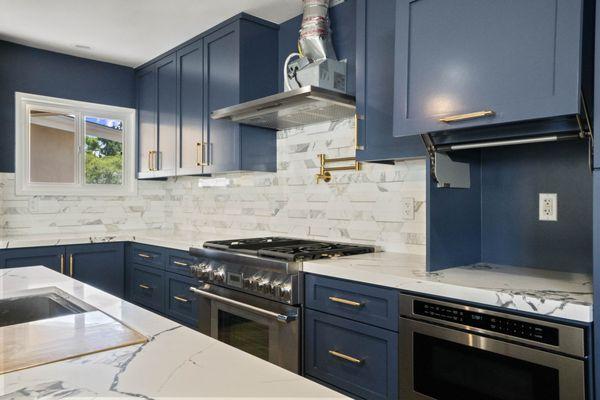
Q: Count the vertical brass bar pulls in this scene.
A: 7